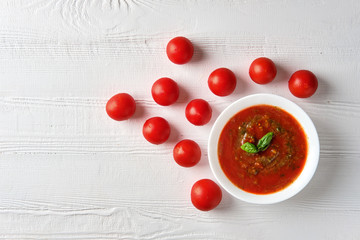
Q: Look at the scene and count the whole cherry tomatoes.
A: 10